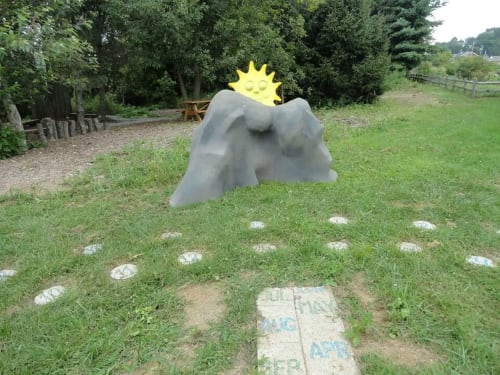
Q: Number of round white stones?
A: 13